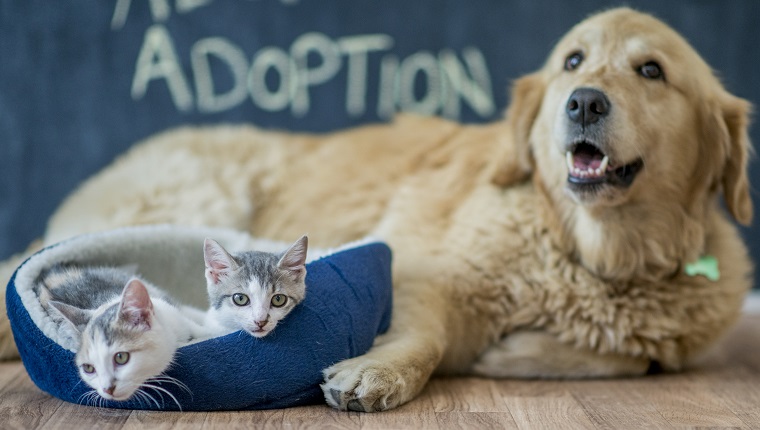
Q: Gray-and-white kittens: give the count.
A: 2